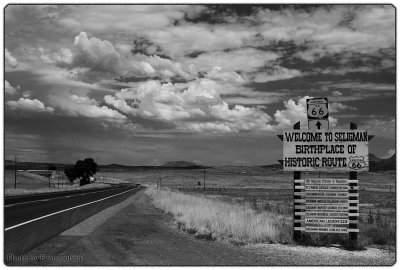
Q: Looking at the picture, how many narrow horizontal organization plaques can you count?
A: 8